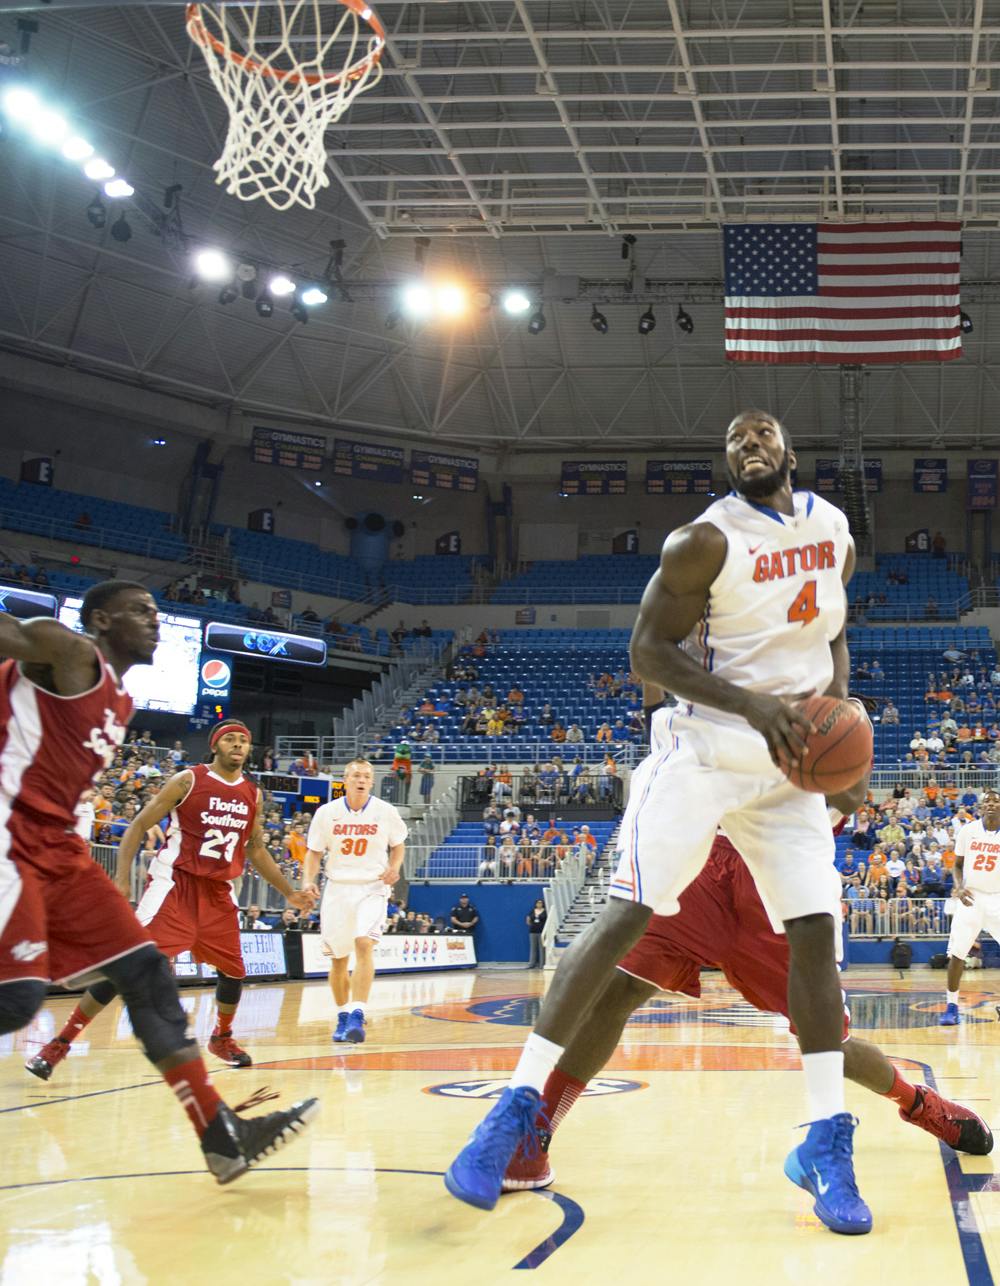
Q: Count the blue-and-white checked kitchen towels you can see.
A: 0